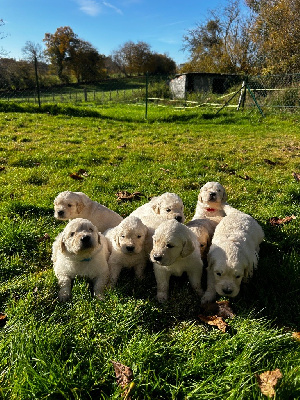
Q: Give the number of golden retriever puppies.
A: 8